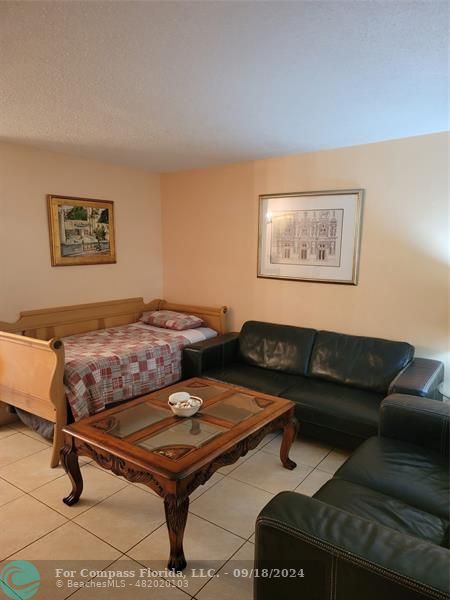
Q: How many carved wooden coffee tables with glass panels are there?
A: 1